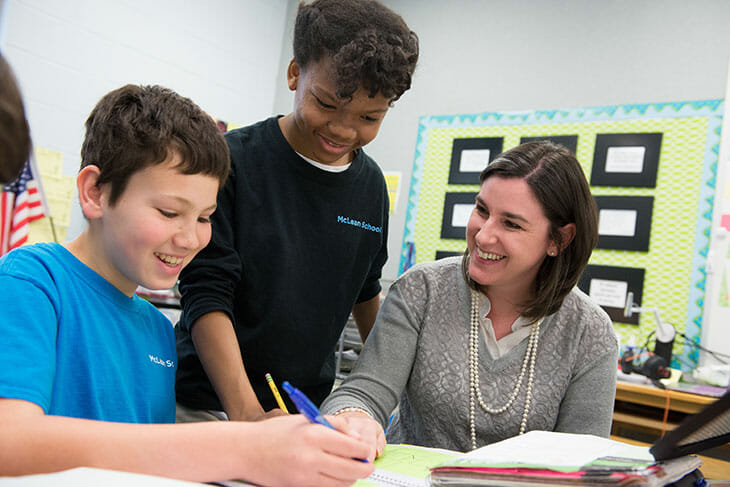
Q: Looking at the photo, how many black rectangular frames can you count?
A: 7